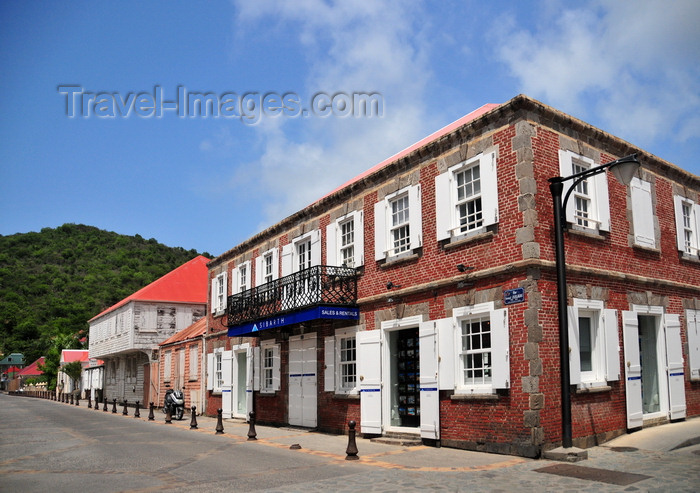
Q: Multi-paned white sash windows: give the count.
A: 12